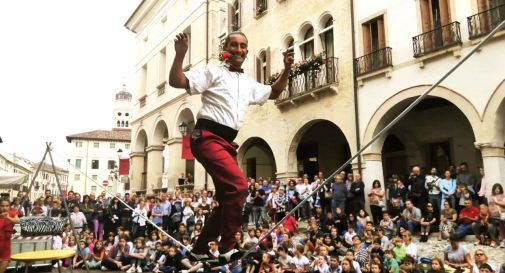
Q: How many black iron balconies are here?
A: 4